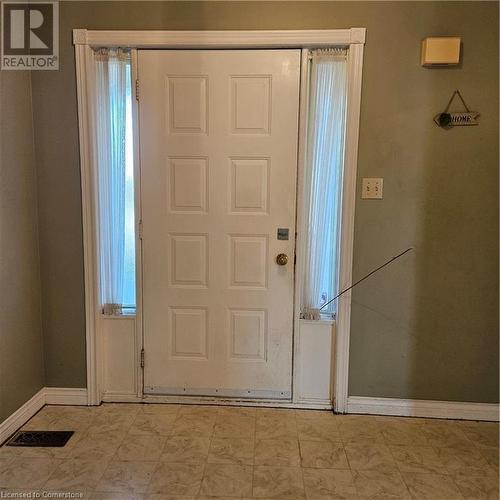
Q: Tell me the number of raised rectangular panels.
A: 8